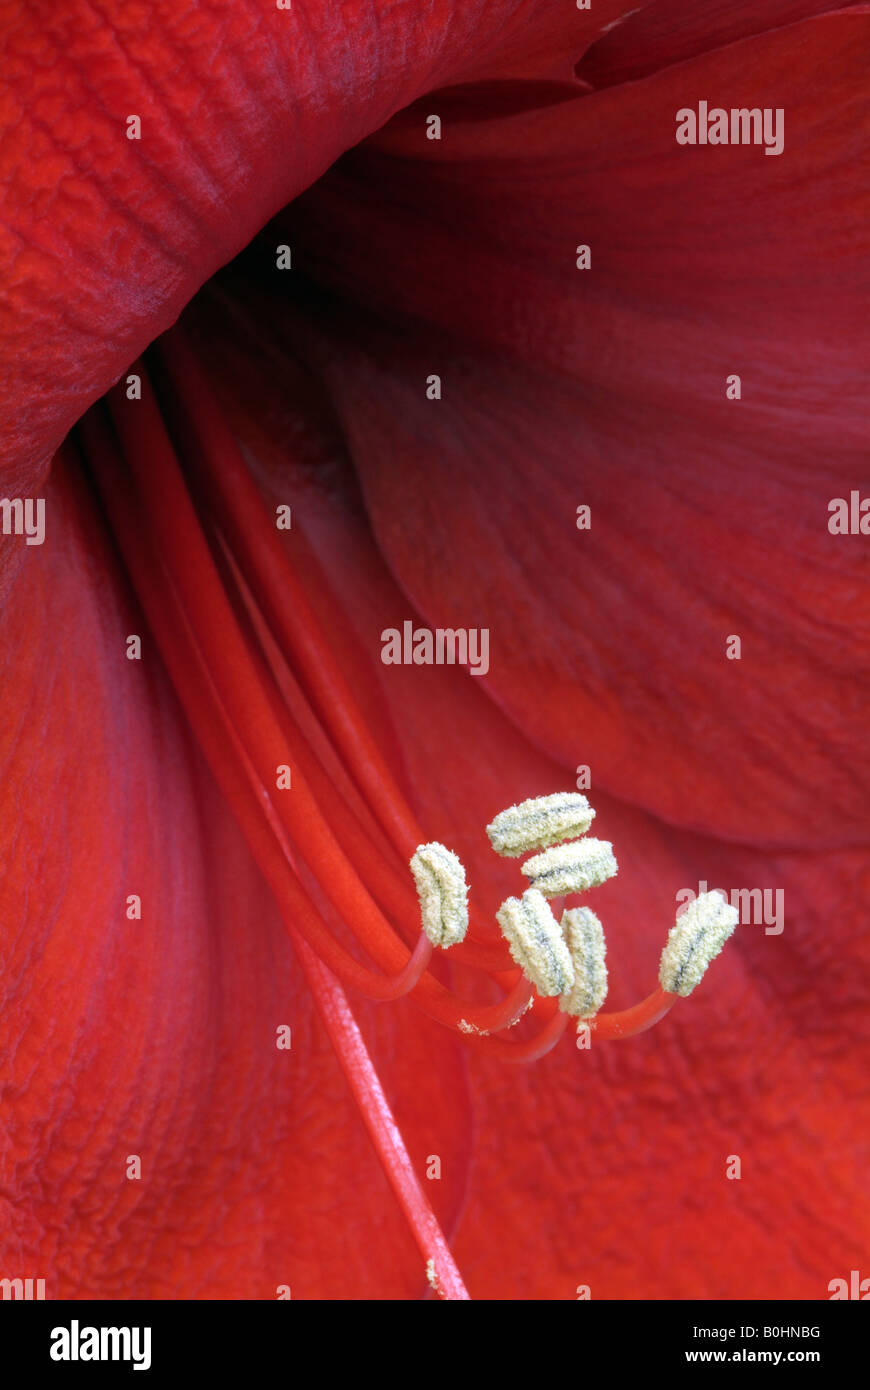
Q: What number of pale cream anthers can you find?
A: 6